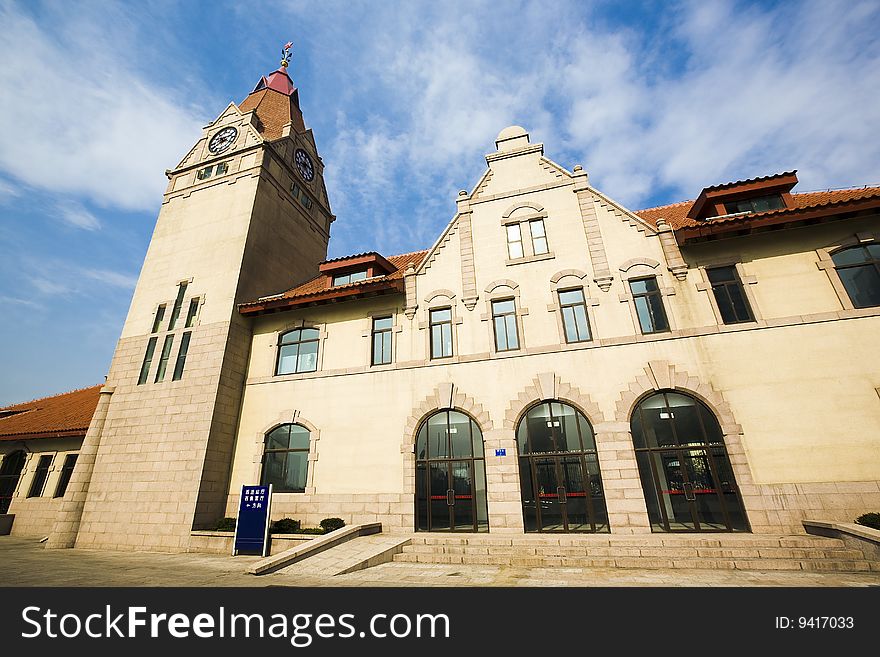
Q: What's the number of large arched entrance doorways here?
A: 3